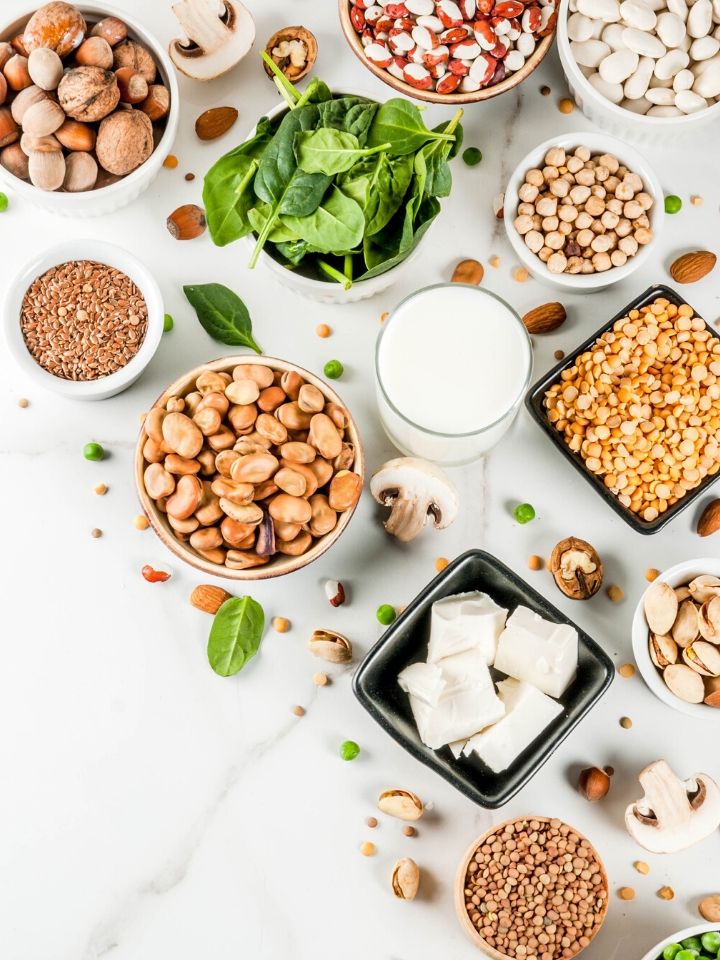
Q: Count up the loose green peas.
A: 9